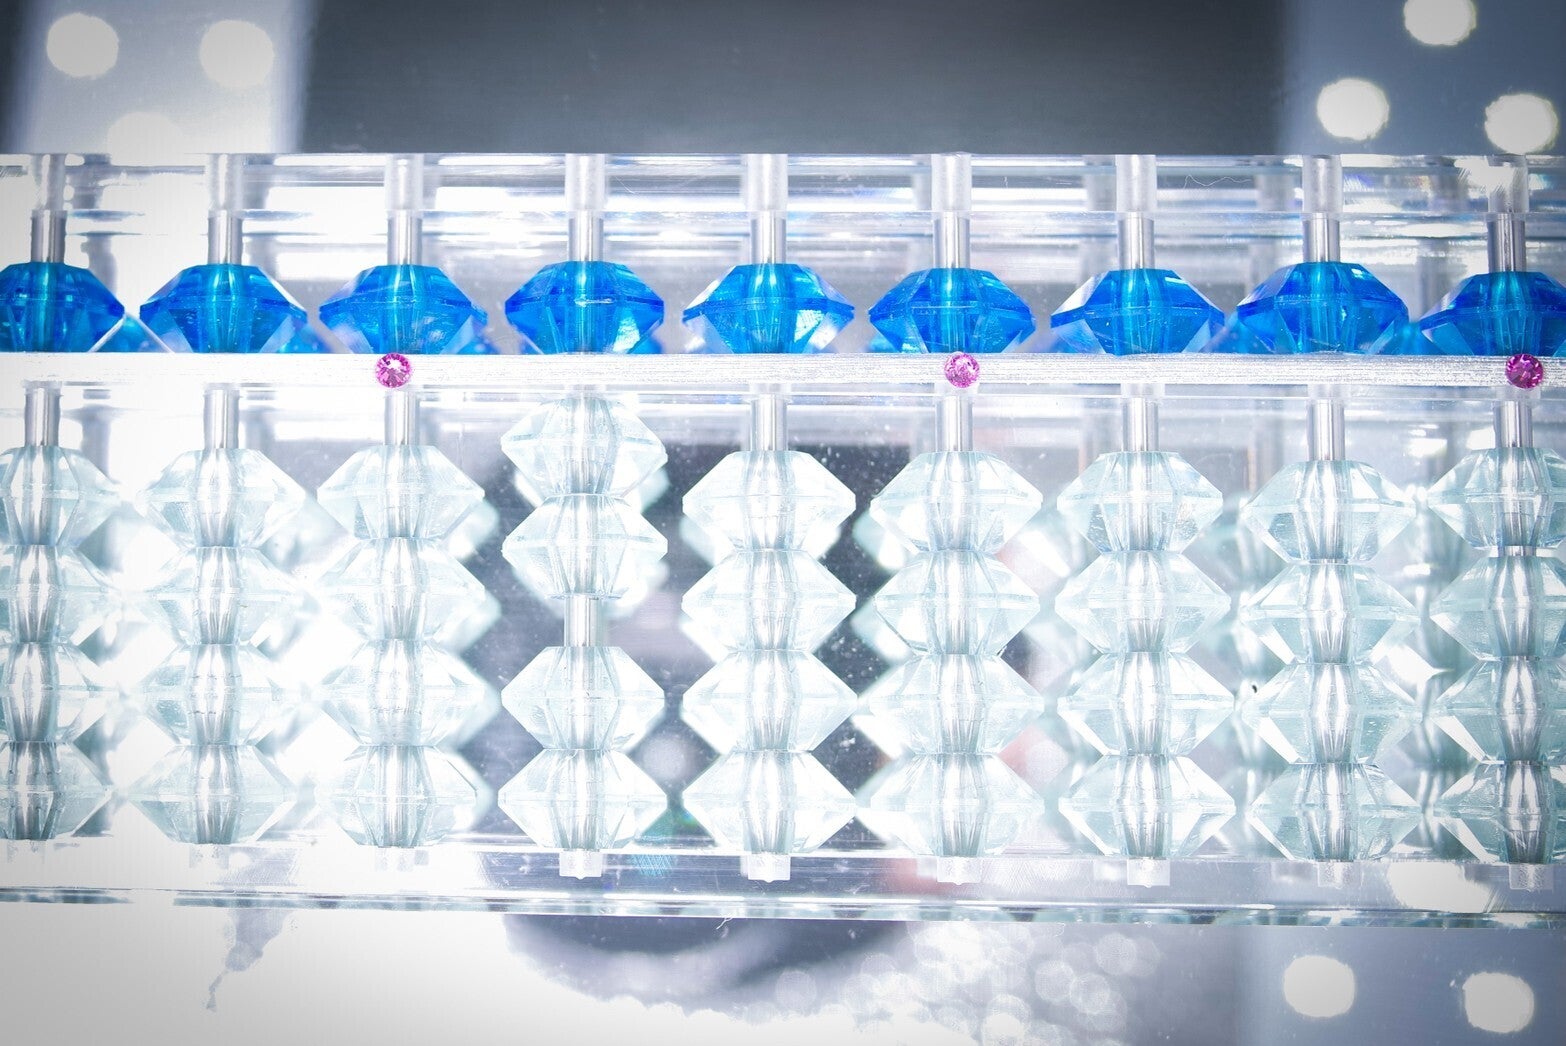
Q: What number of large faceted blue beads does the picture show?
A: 9